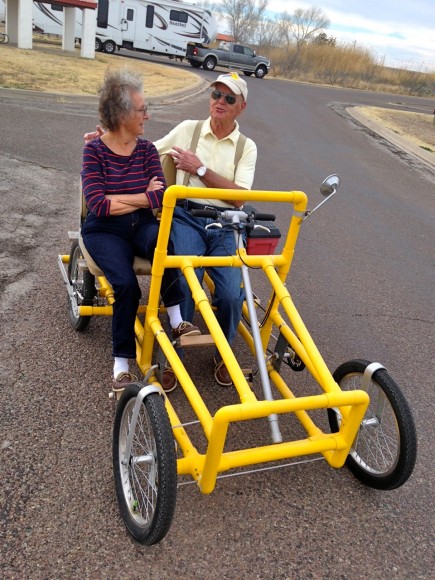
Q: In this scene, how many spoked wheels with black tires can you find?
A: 3